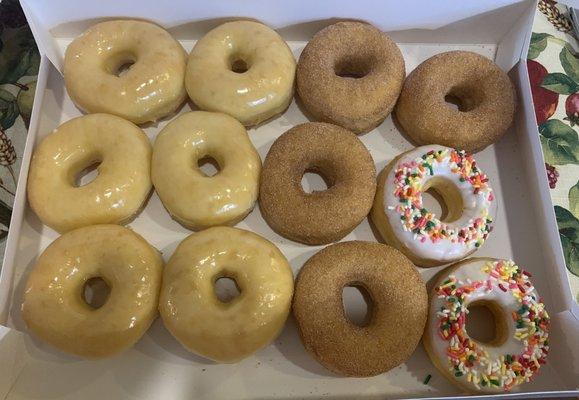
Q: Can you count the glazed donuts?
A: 6